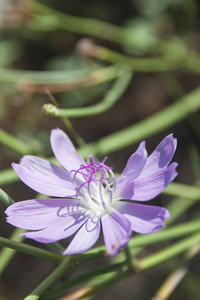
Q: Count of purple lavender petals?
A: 10